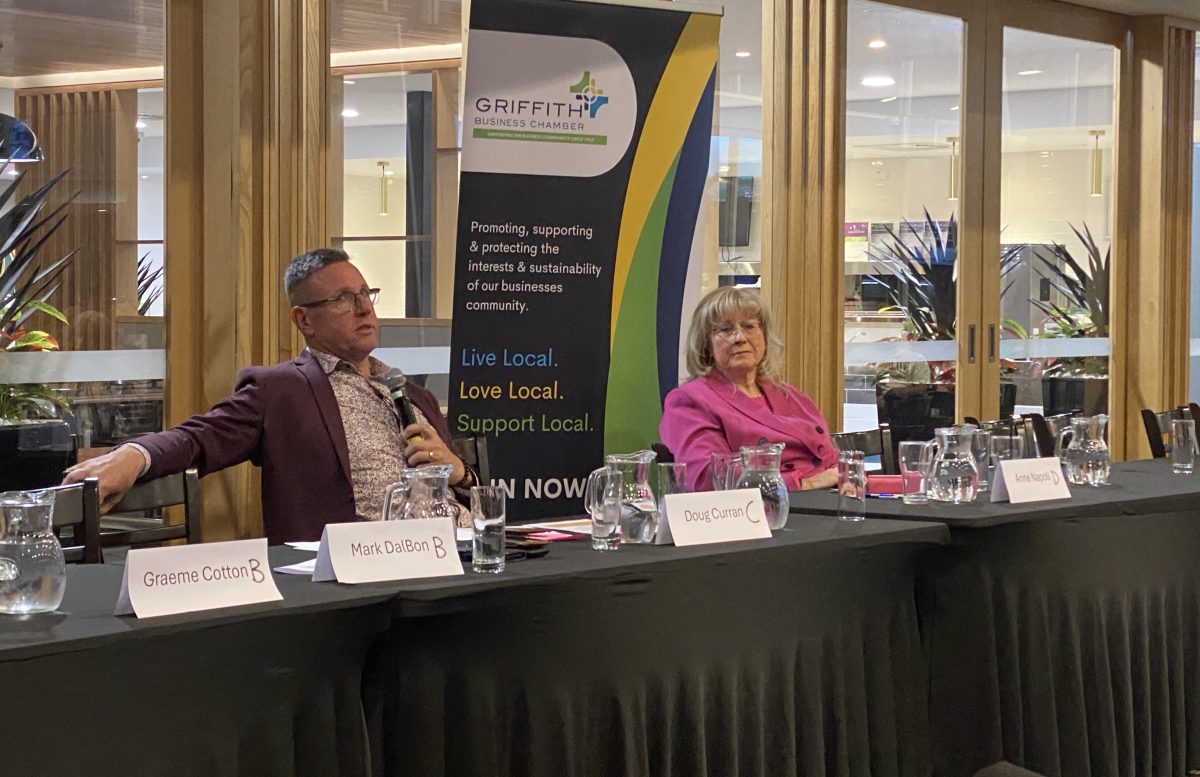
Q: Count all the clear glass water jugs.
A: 6